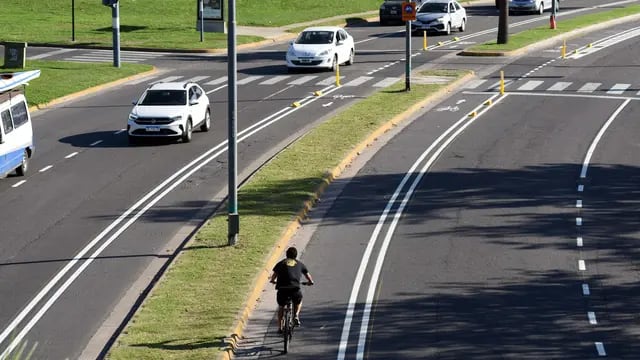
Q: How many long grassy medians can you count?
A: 2